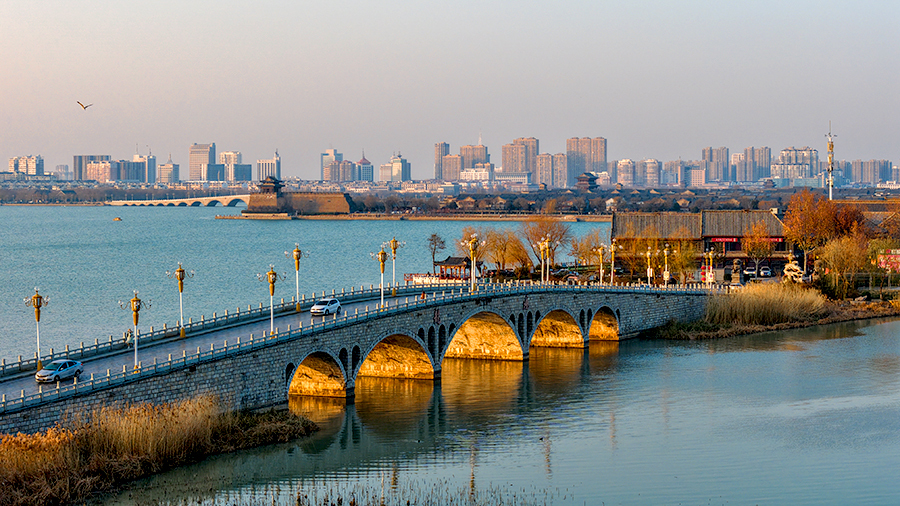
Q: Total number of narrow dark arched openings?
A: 14